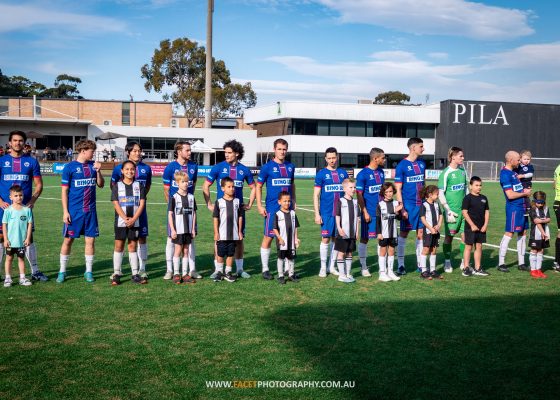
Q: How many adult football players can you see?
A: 11